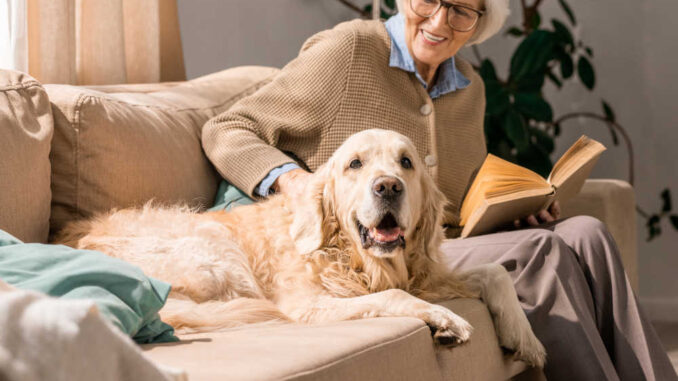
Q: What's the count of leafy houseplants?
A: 1